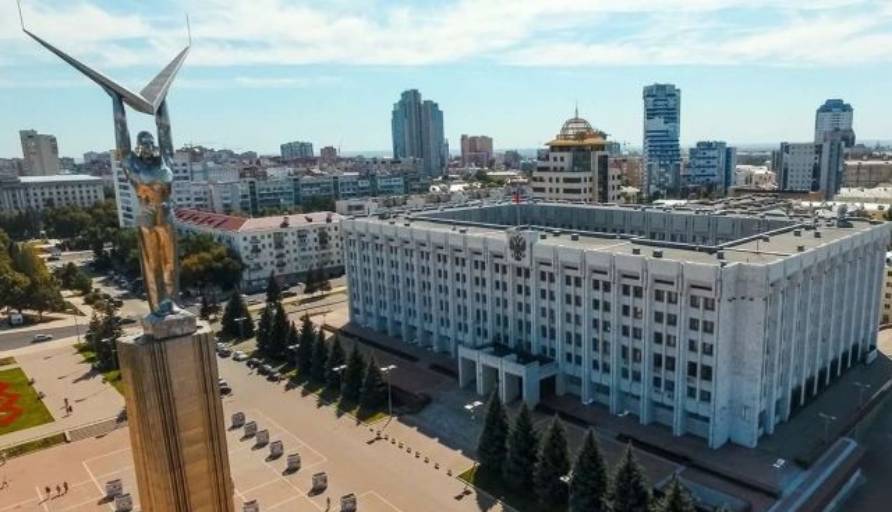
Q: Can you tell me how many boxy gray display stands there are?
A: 10